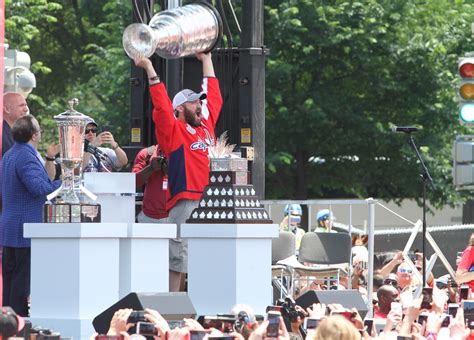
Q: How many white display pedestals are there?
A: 3